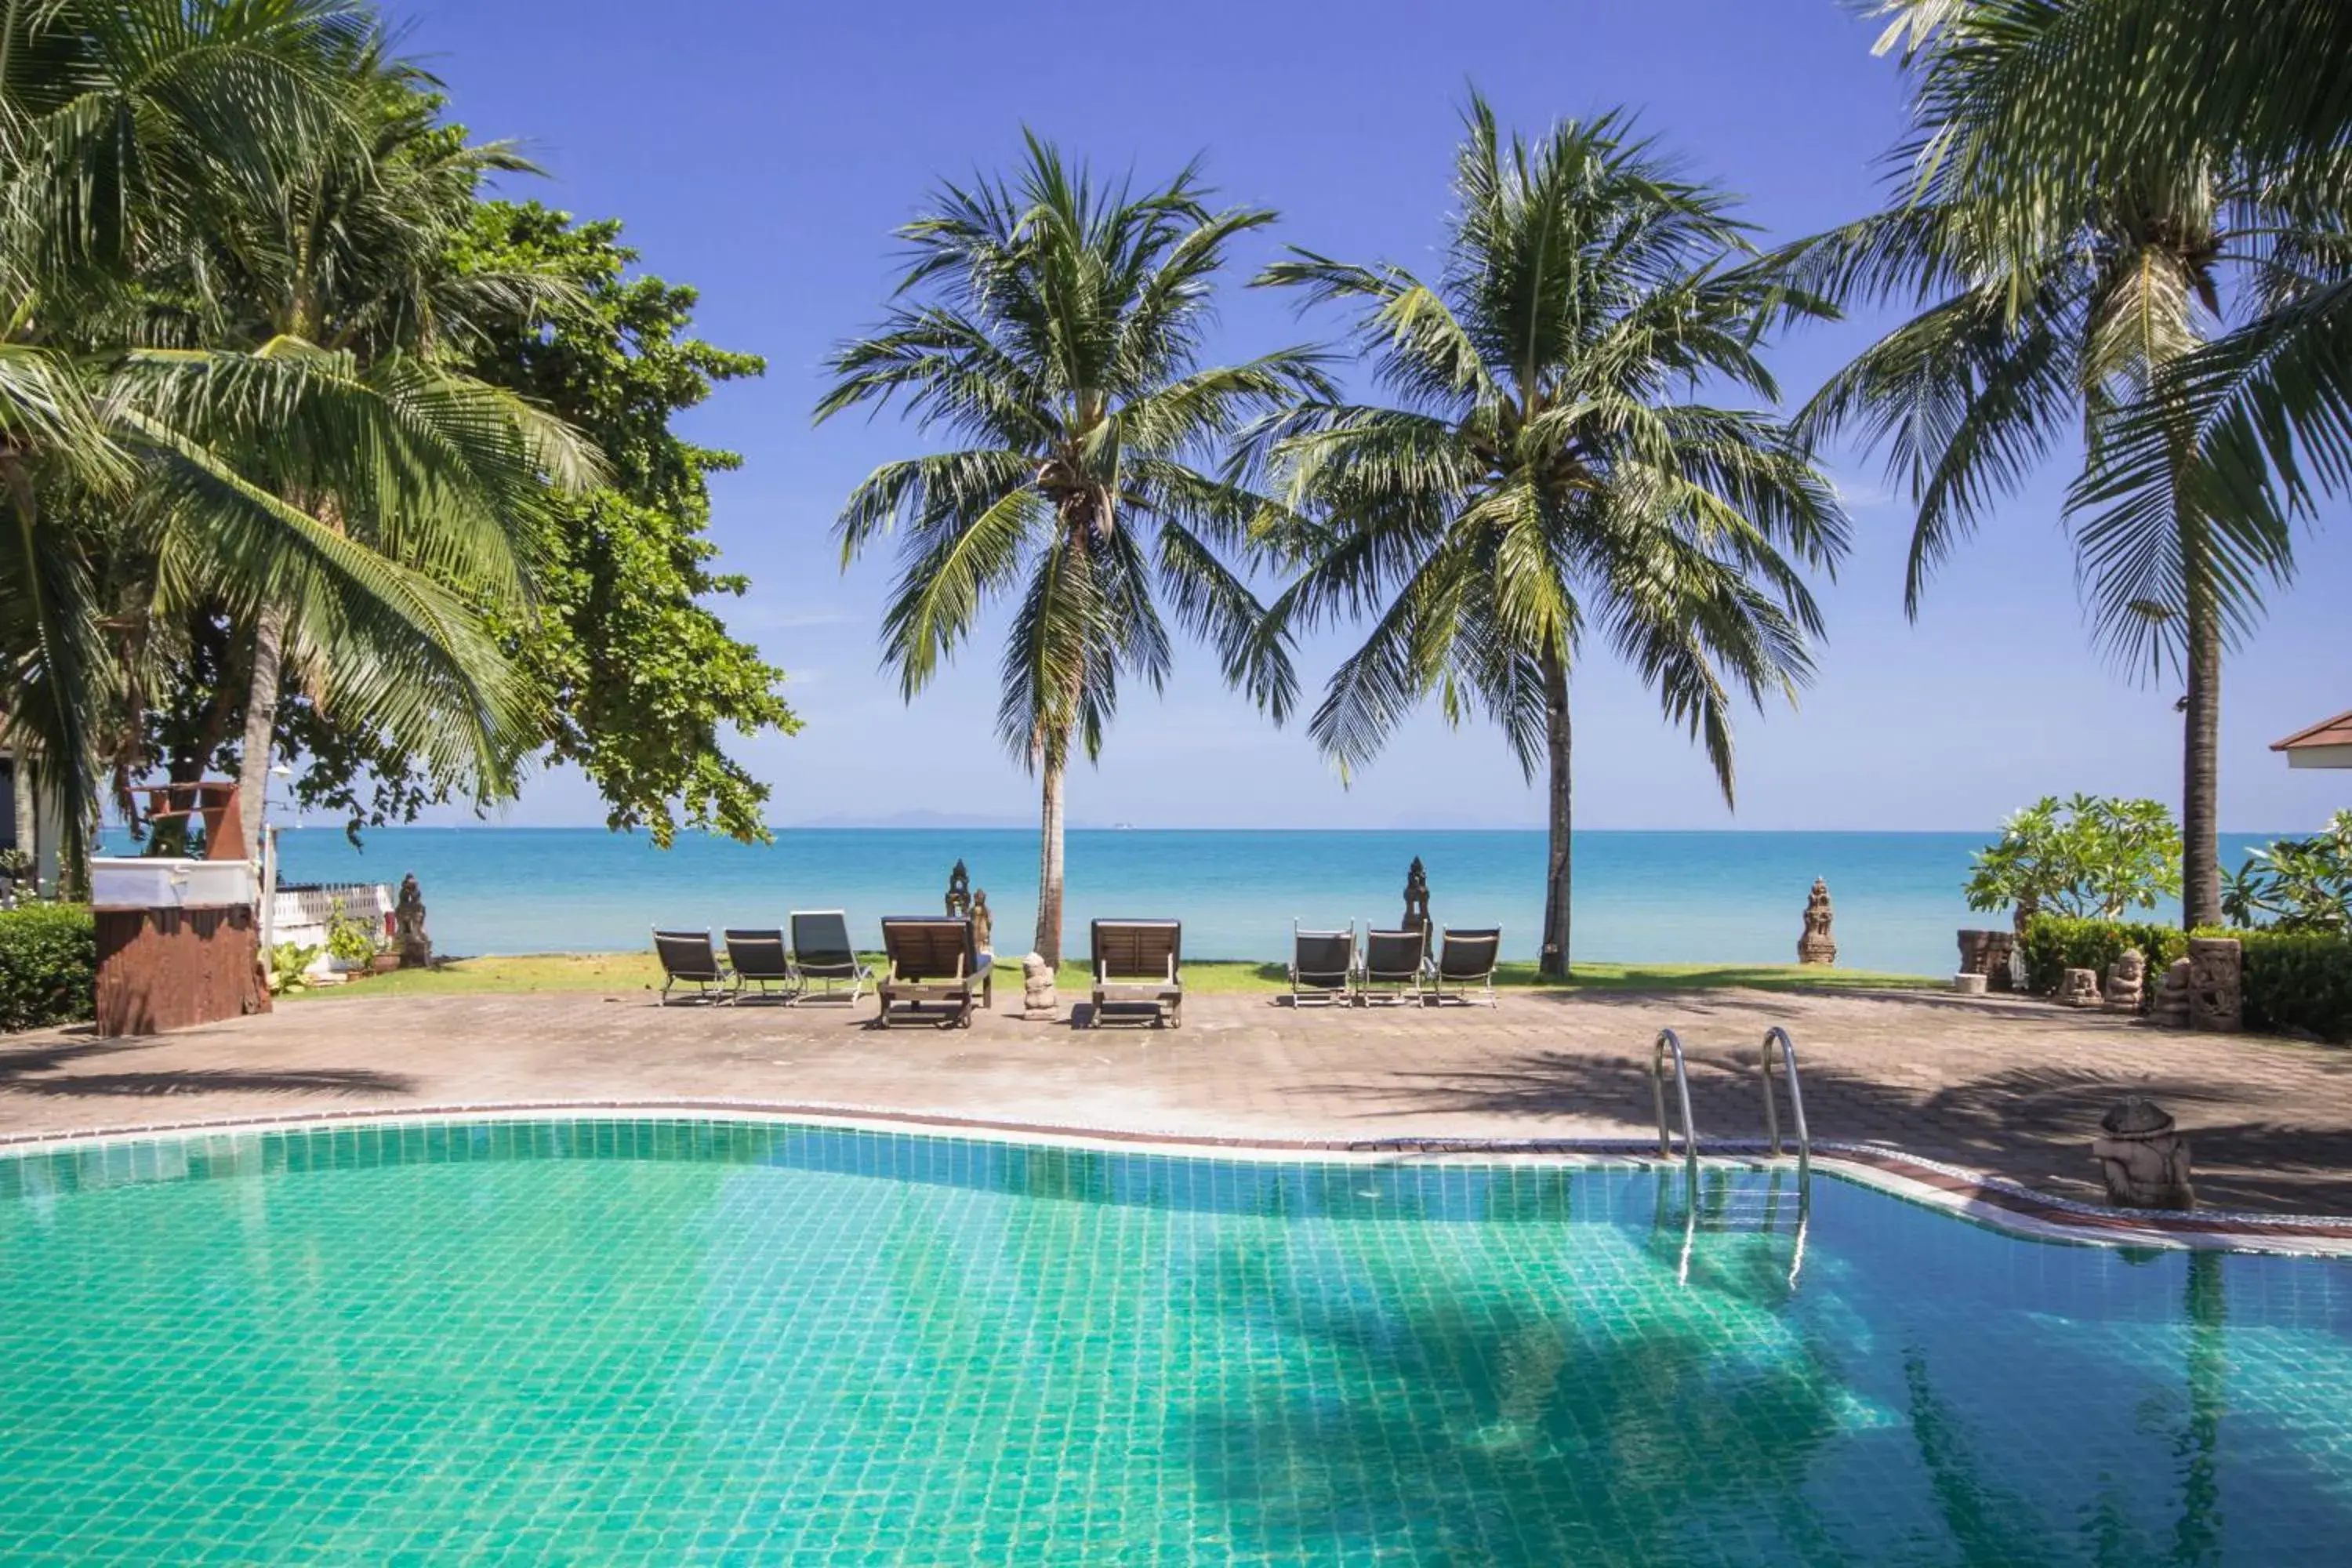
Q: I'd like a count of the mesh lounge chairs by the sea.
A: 6